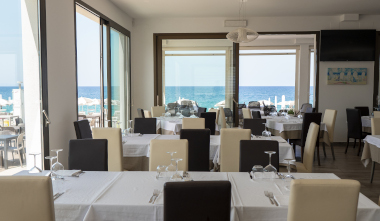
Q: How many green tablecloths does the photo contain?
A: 0